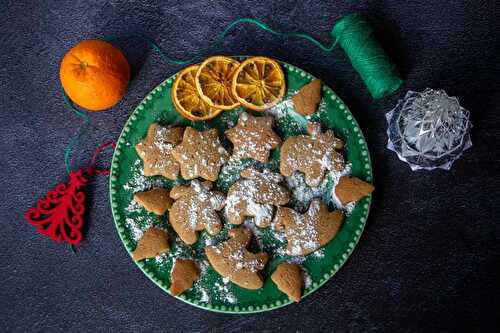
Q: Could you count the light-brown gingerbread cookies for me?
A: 14